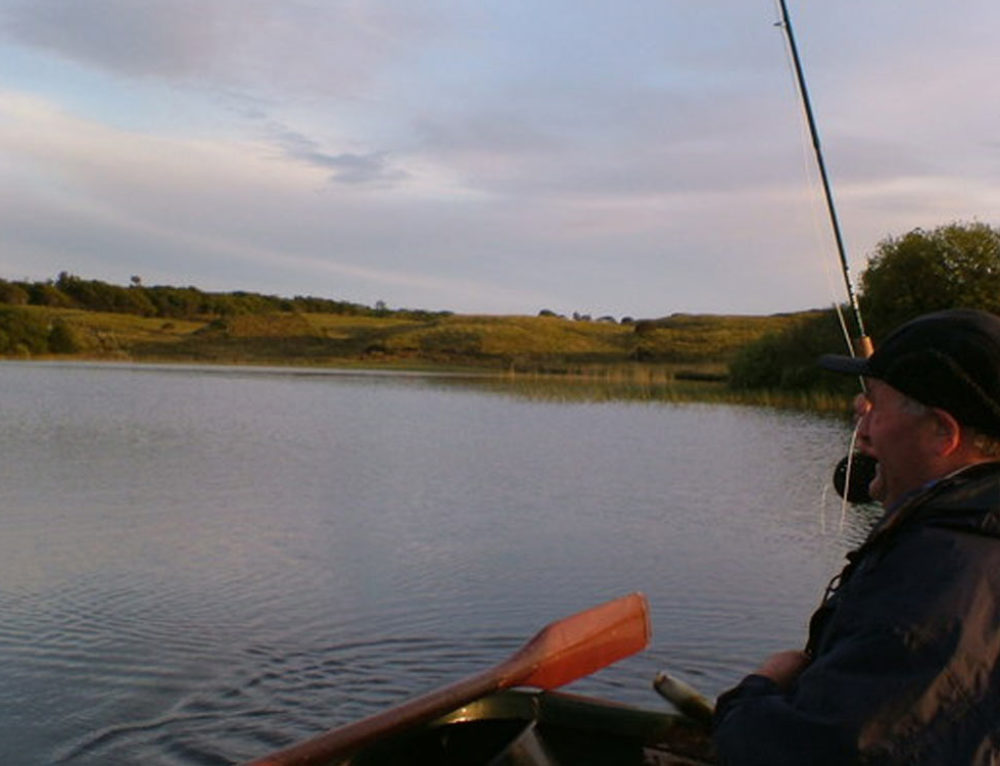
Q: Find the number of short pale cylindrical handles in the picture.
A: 1